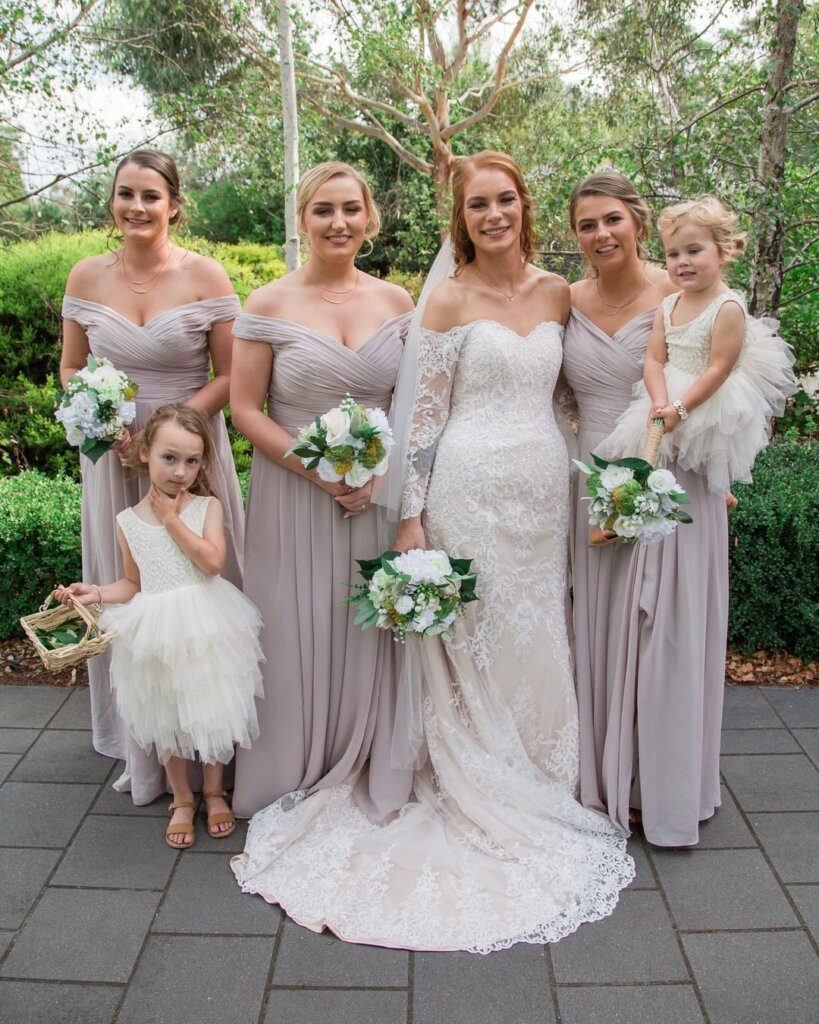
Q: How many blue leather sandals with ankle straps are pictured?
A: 0